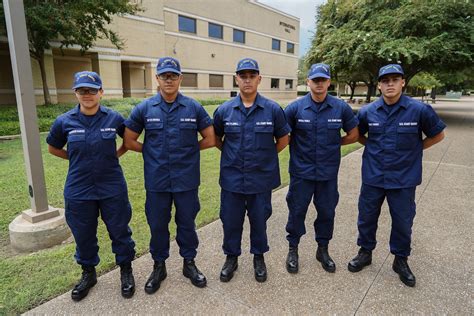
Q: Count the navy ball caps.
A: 5